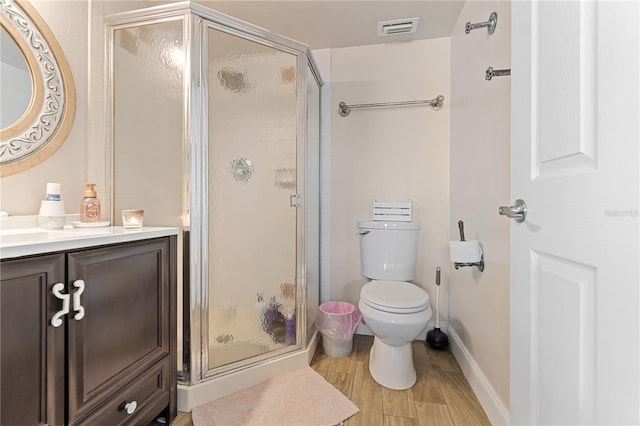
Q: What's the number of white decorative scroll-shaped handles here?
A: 2